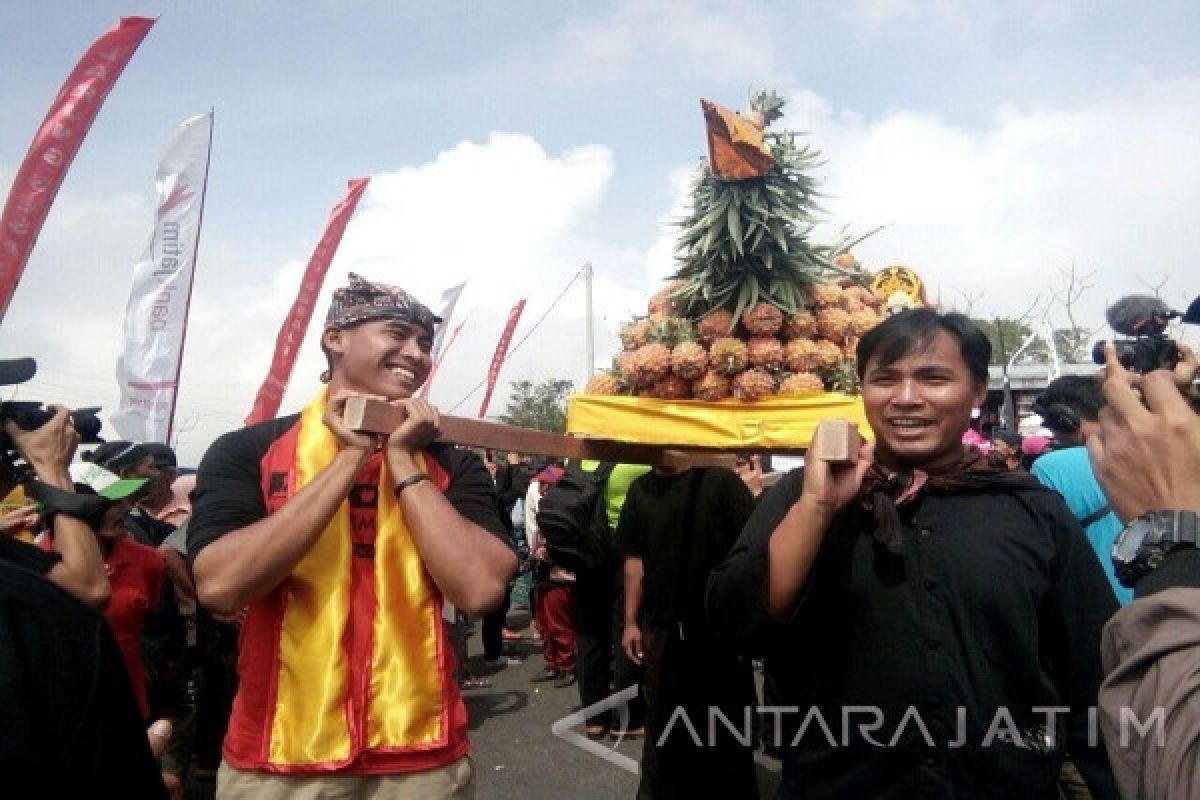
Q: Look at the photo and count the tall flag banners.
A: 6